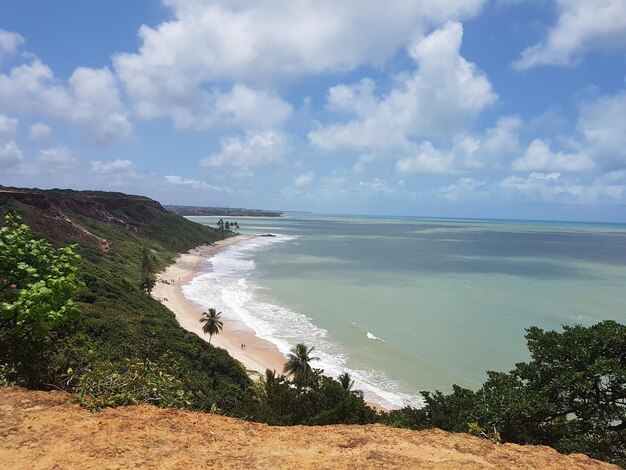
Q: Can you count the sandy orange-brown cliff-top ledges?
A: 1